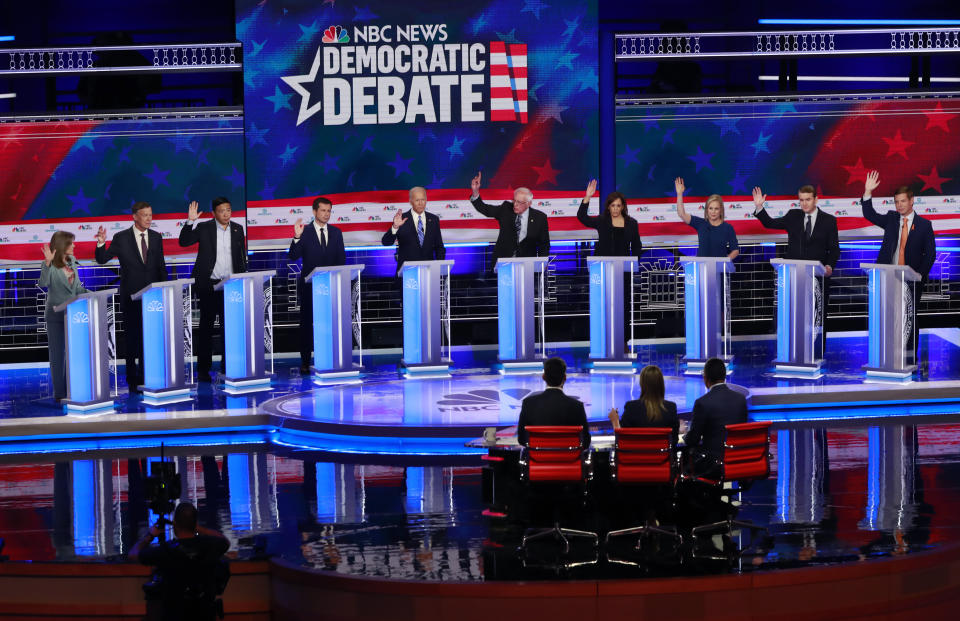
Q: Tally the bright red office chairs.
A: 3